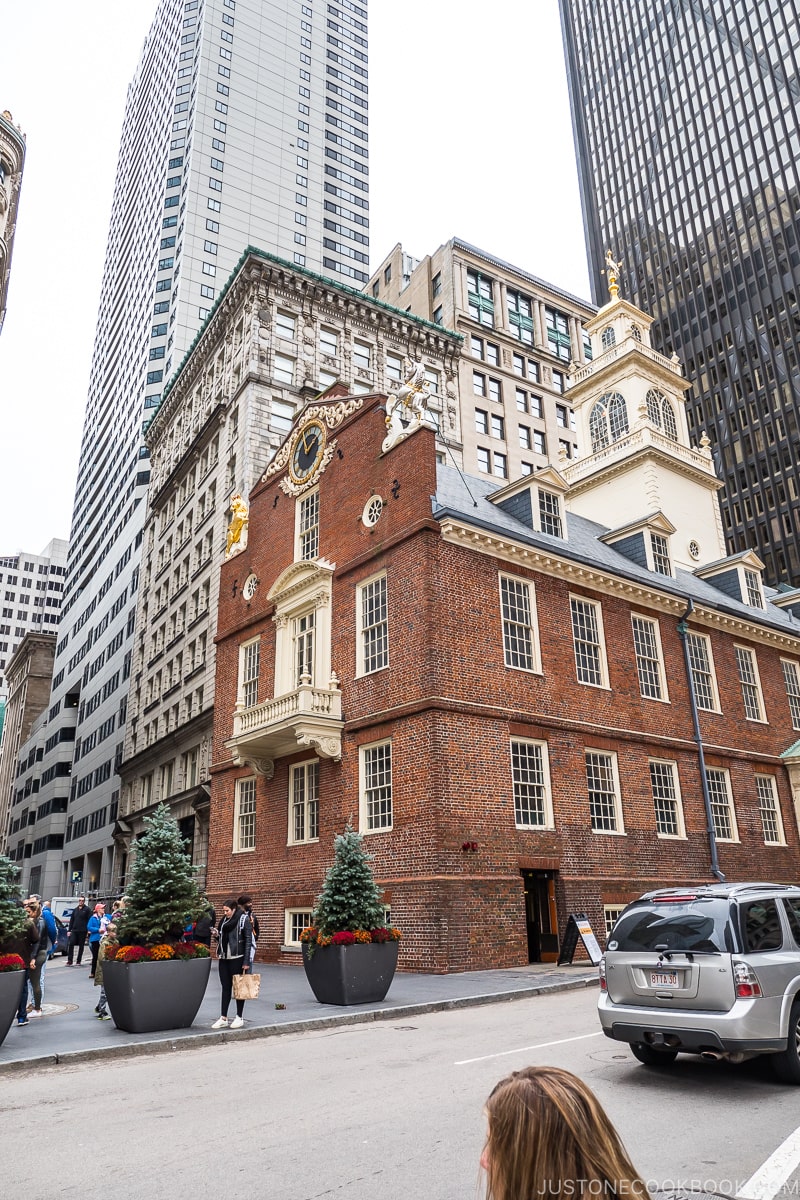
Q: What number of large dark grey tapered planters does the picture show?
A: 3